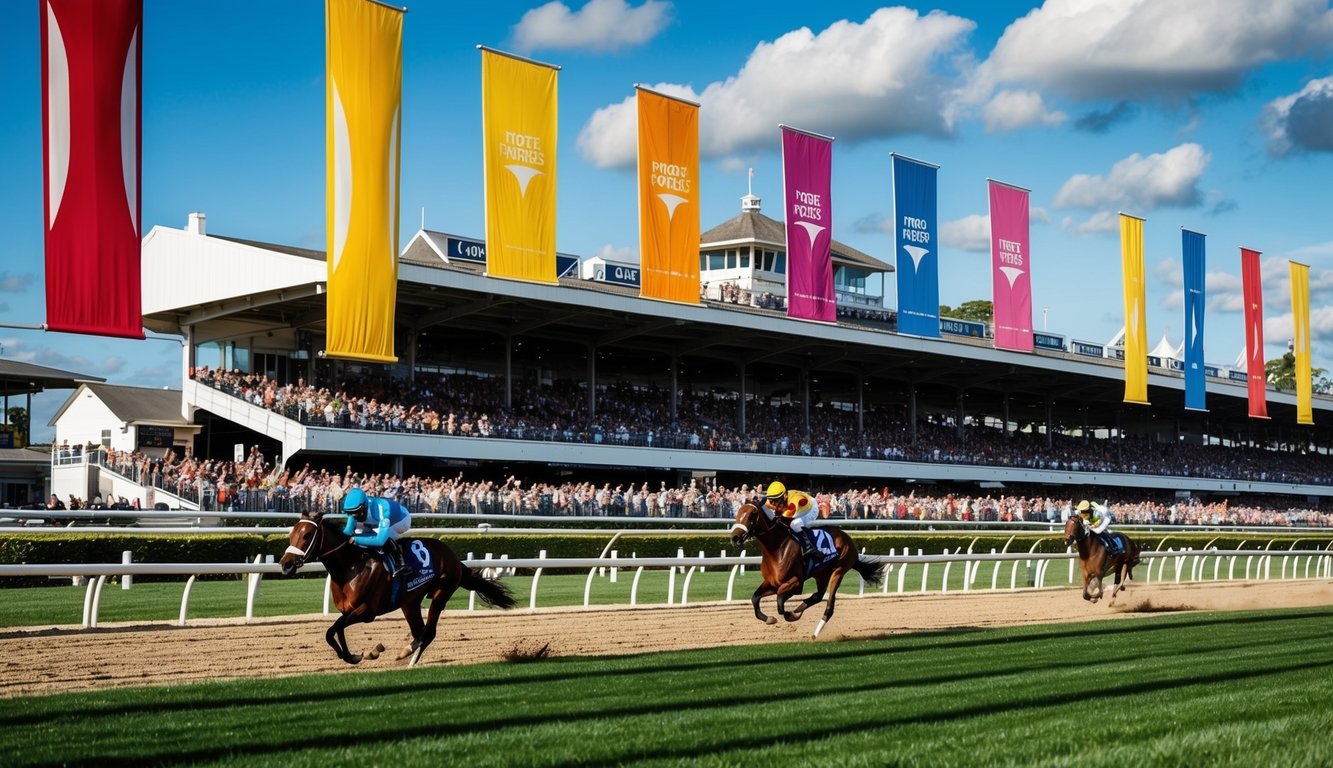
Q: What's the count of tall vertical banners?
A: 11